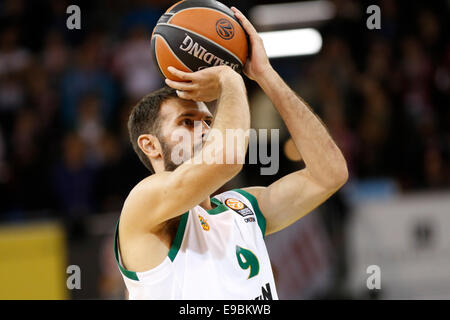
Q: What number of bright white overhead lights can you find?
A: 2